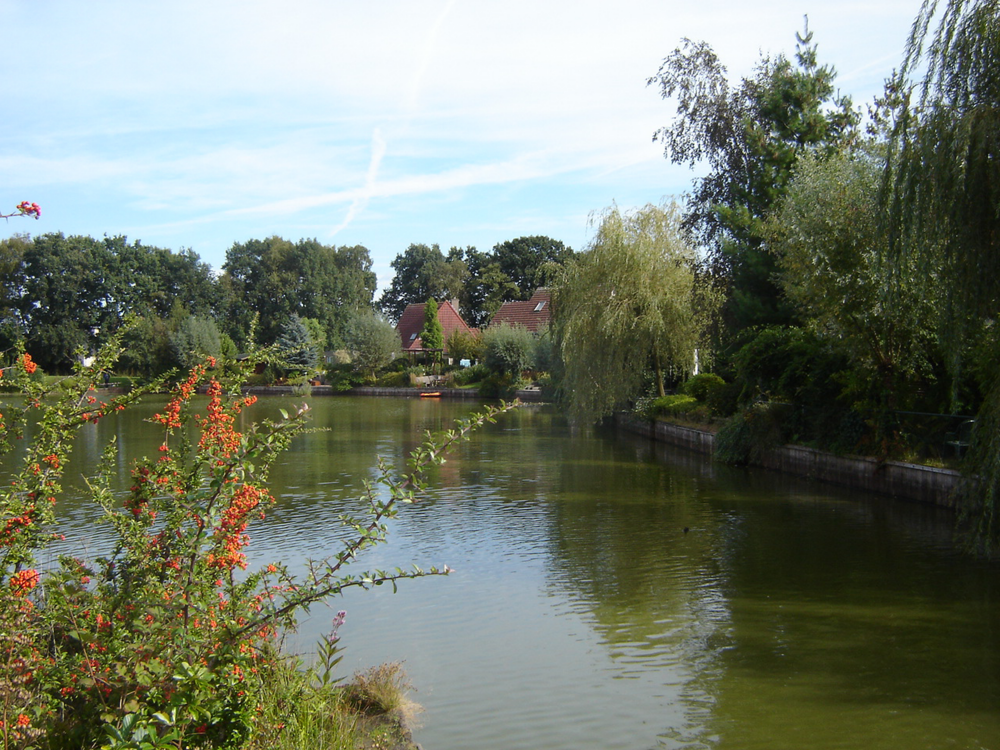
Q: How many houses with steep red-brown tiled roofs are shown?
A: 2